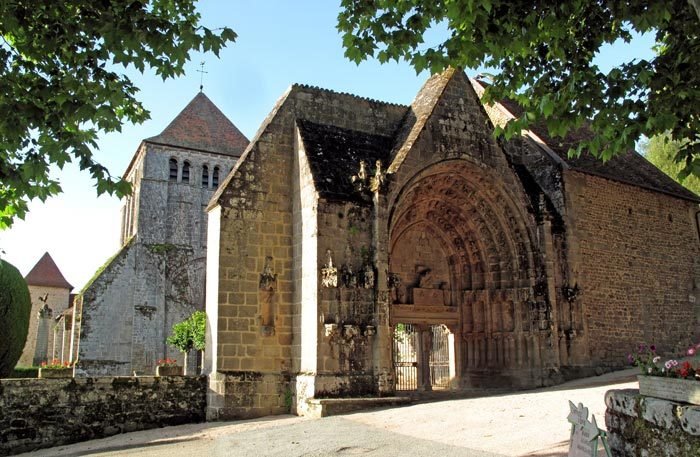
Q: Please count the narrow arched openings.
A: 4